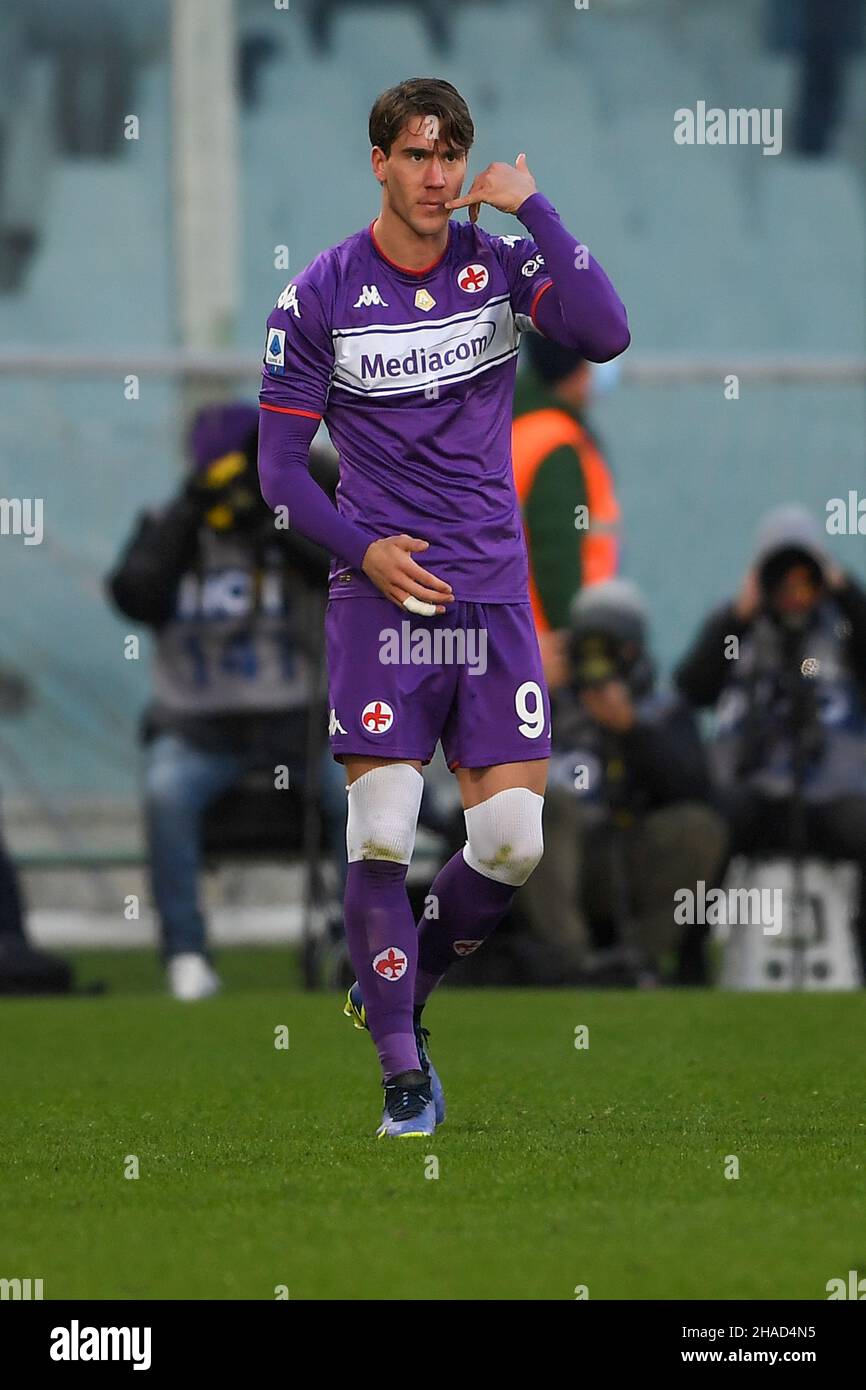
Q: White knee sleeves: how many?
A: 2